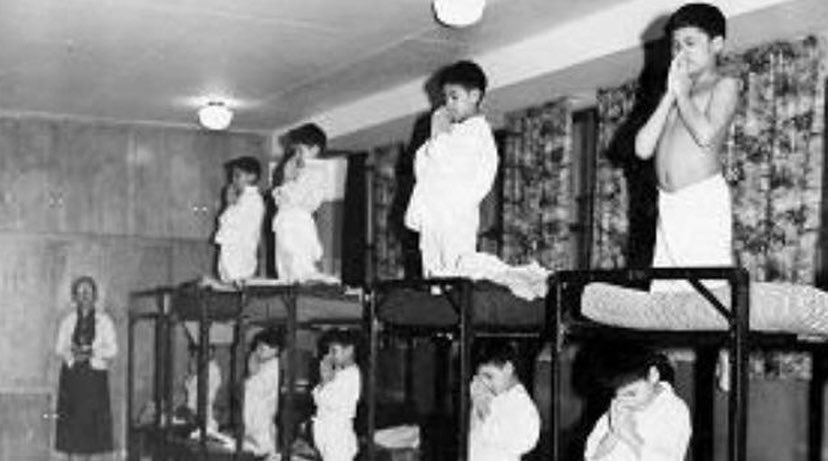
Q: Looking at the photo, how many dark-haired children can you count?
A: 9